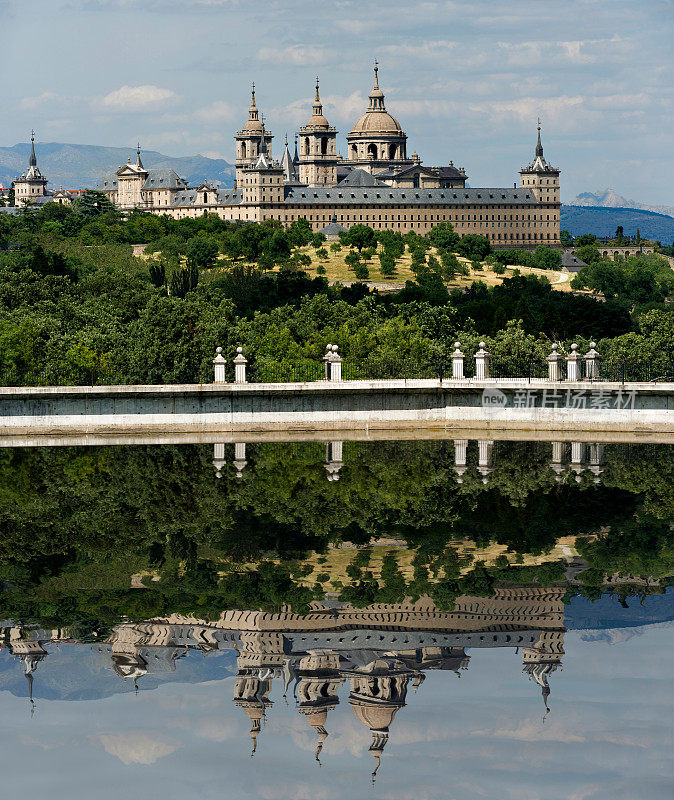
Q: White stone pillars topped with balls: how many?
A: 9